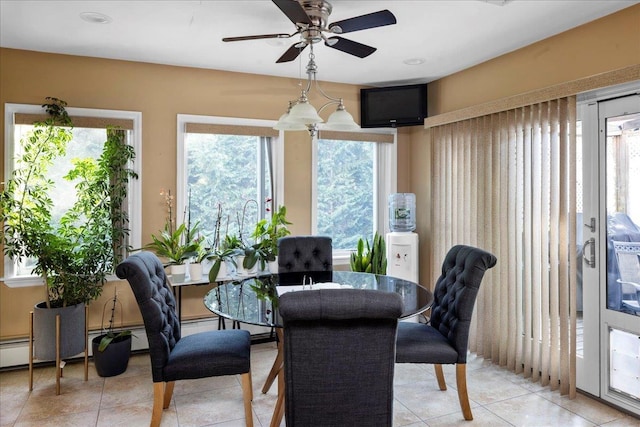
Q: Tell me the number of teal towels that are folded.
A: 0